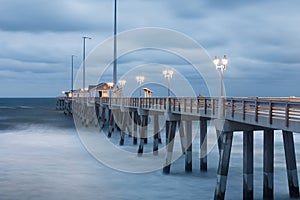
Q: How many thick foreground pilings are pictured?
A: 4